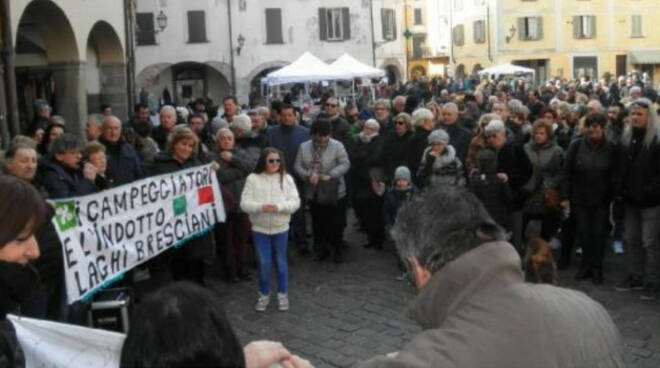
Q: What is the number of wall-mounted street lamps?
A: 3